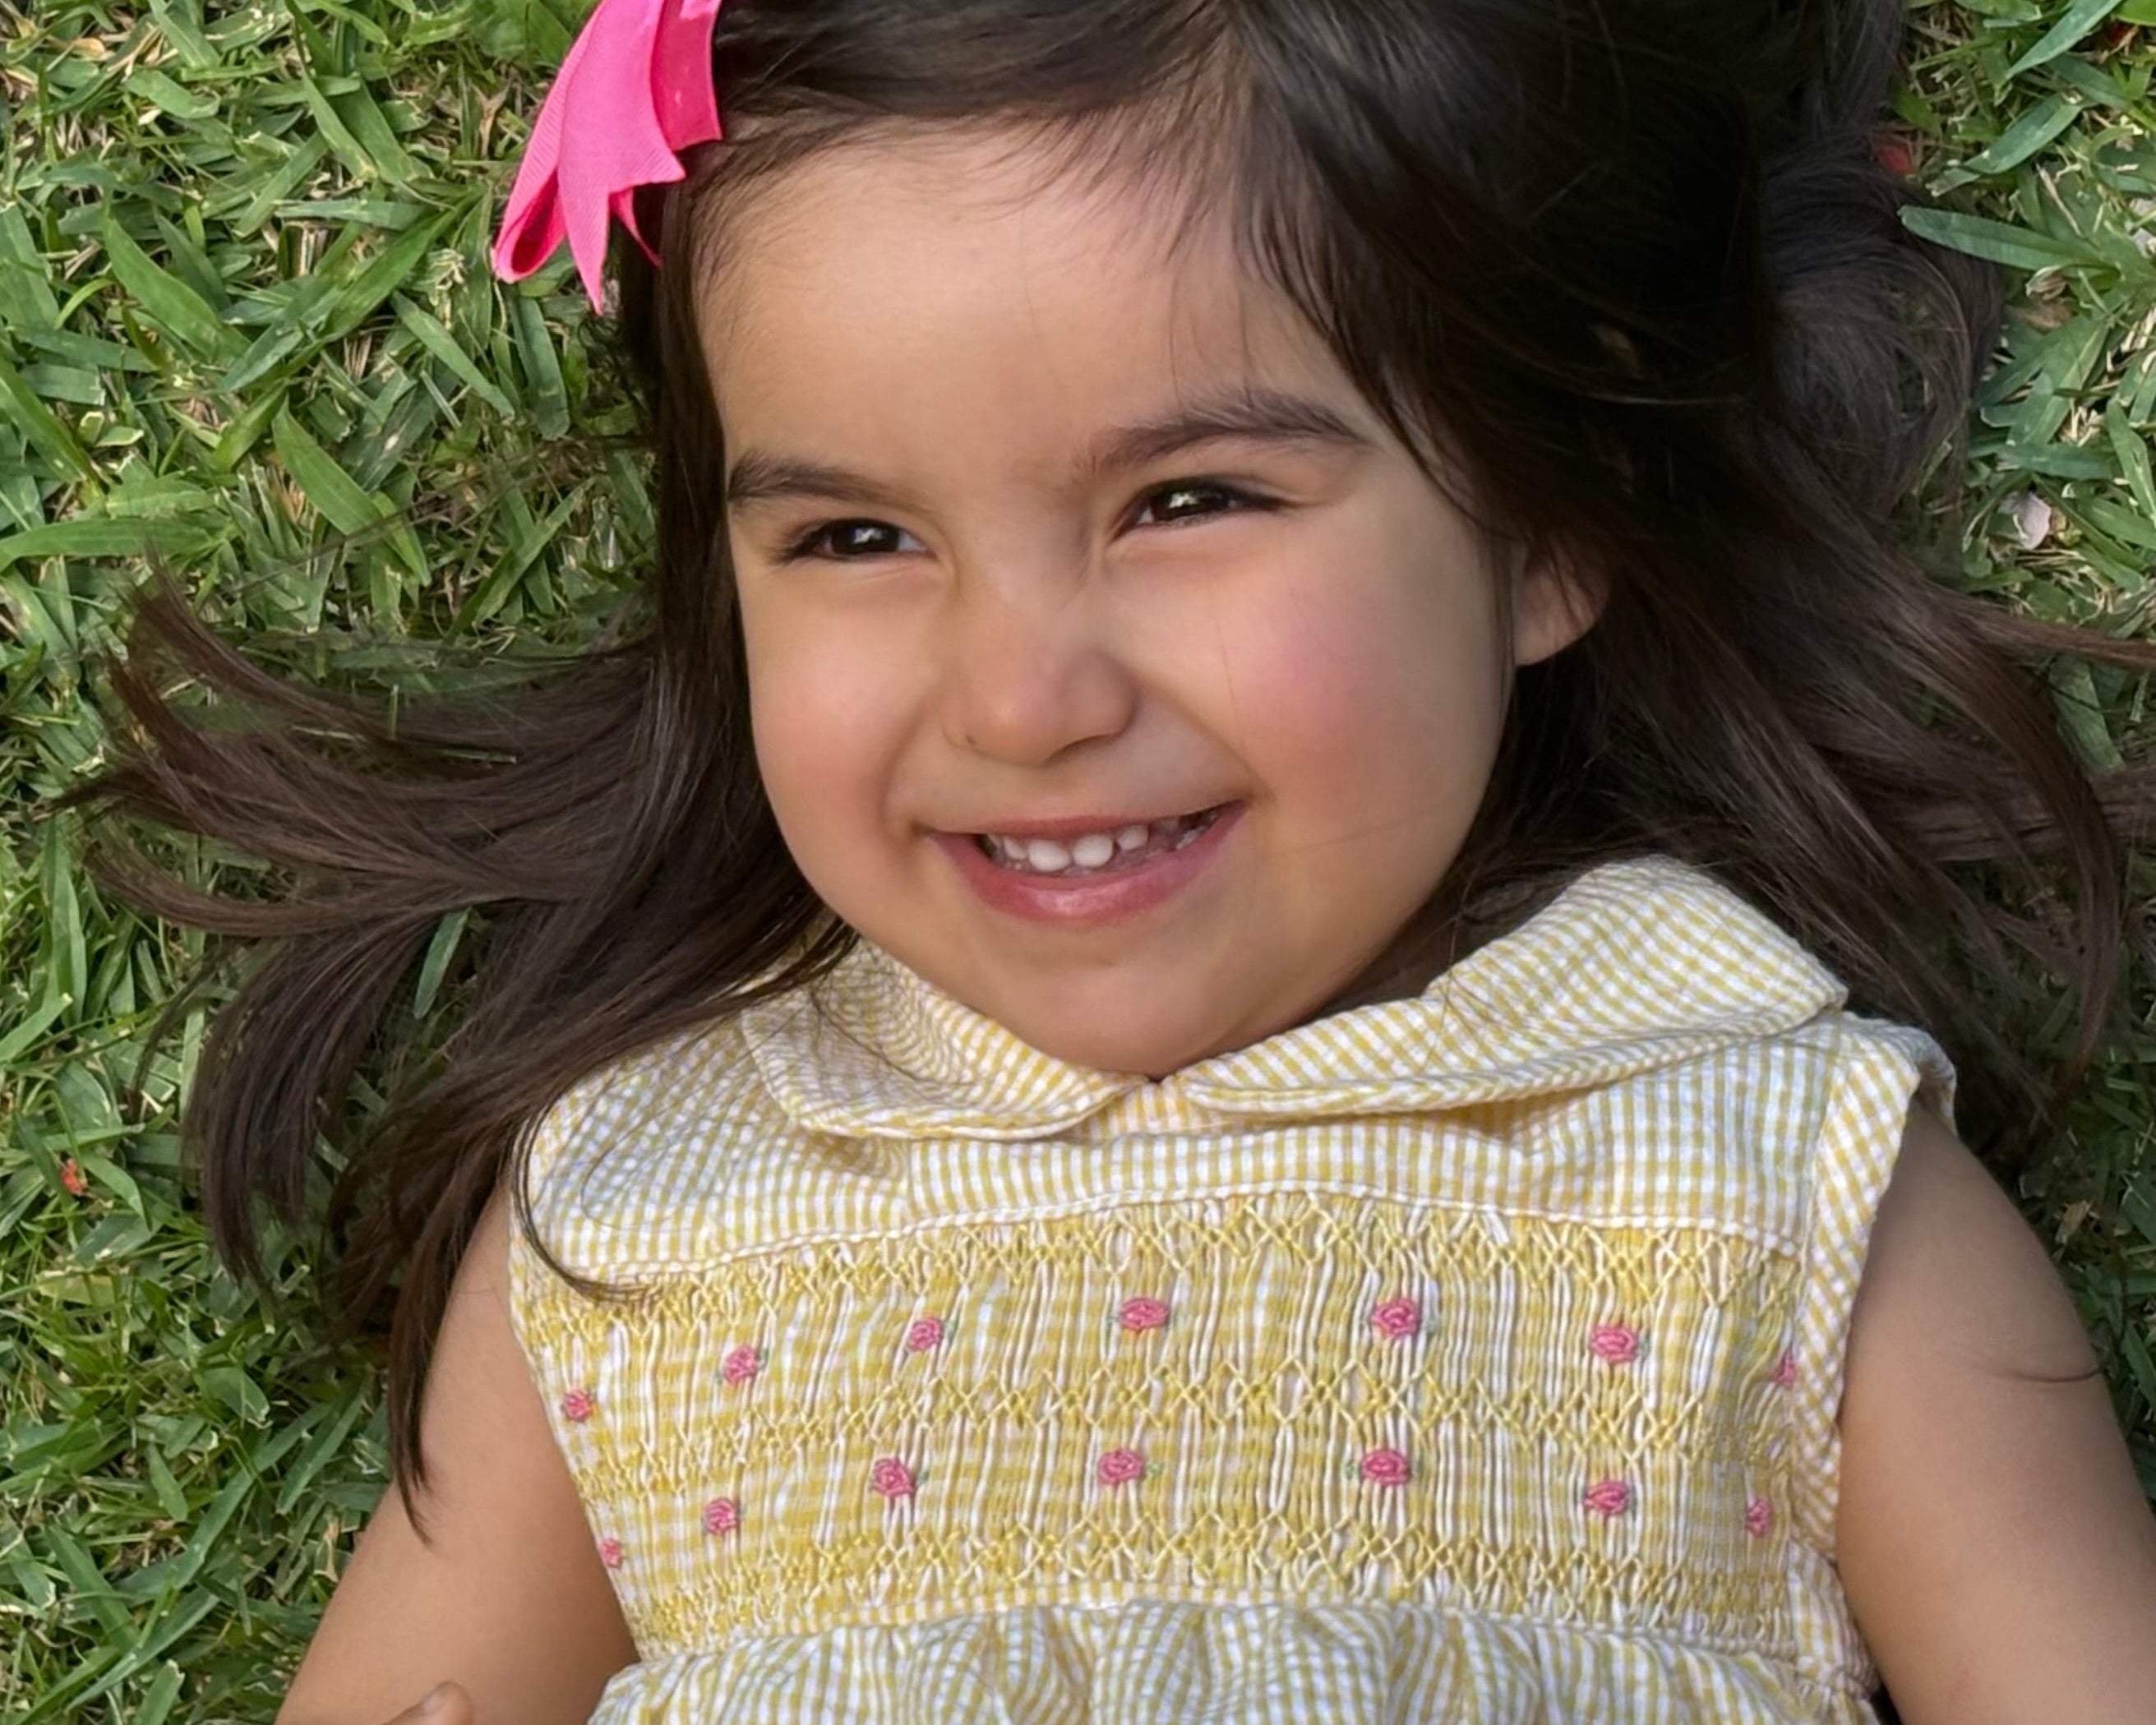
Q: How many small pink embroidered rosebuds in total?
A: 14